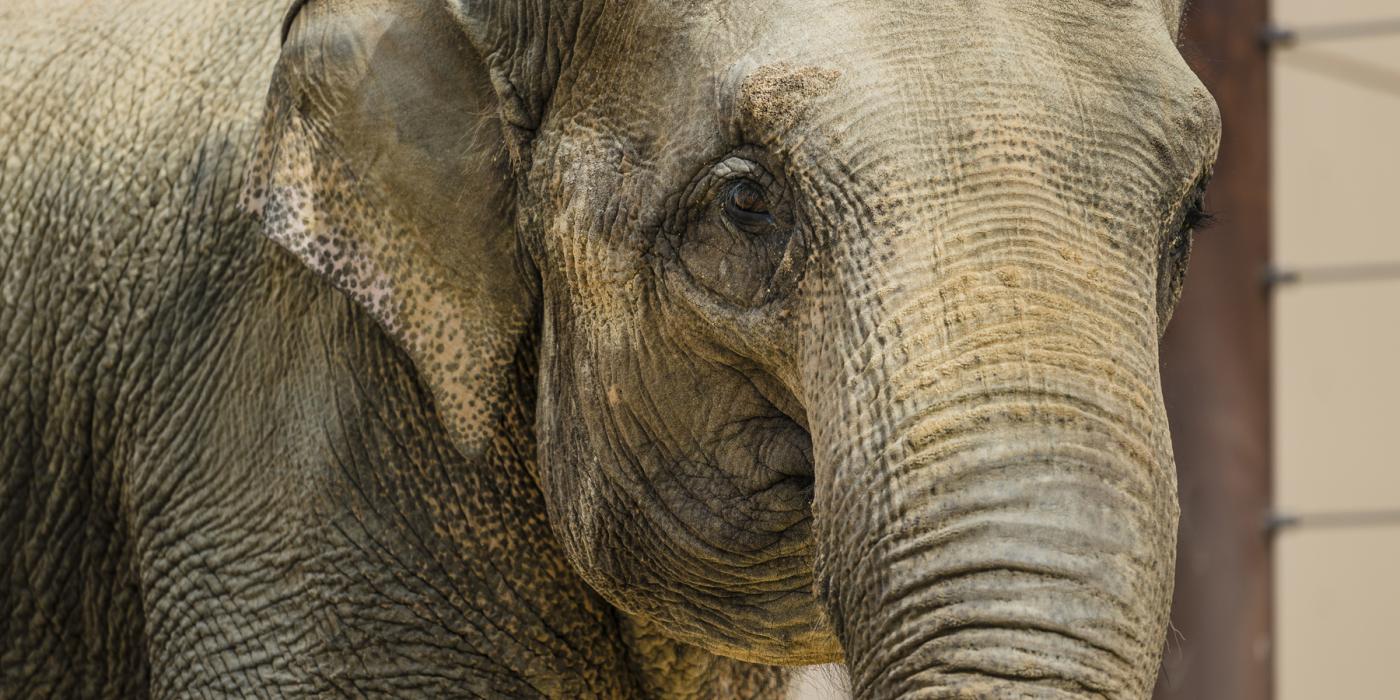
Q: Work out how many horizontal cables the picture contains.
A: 3